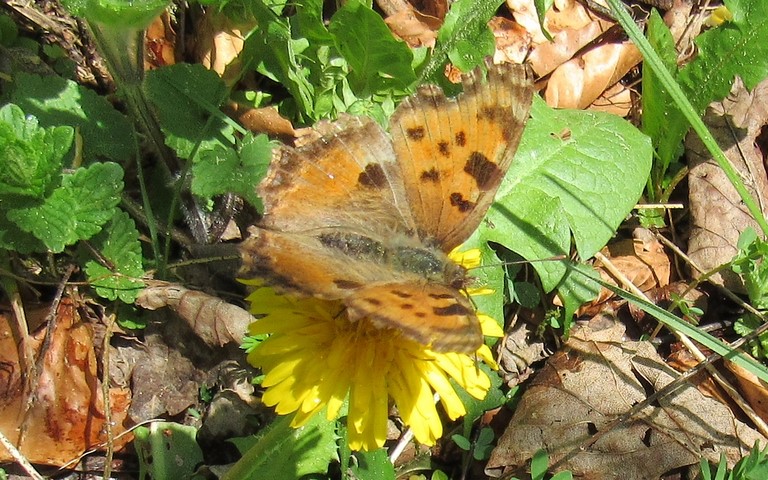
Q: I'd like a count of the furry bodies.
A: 1